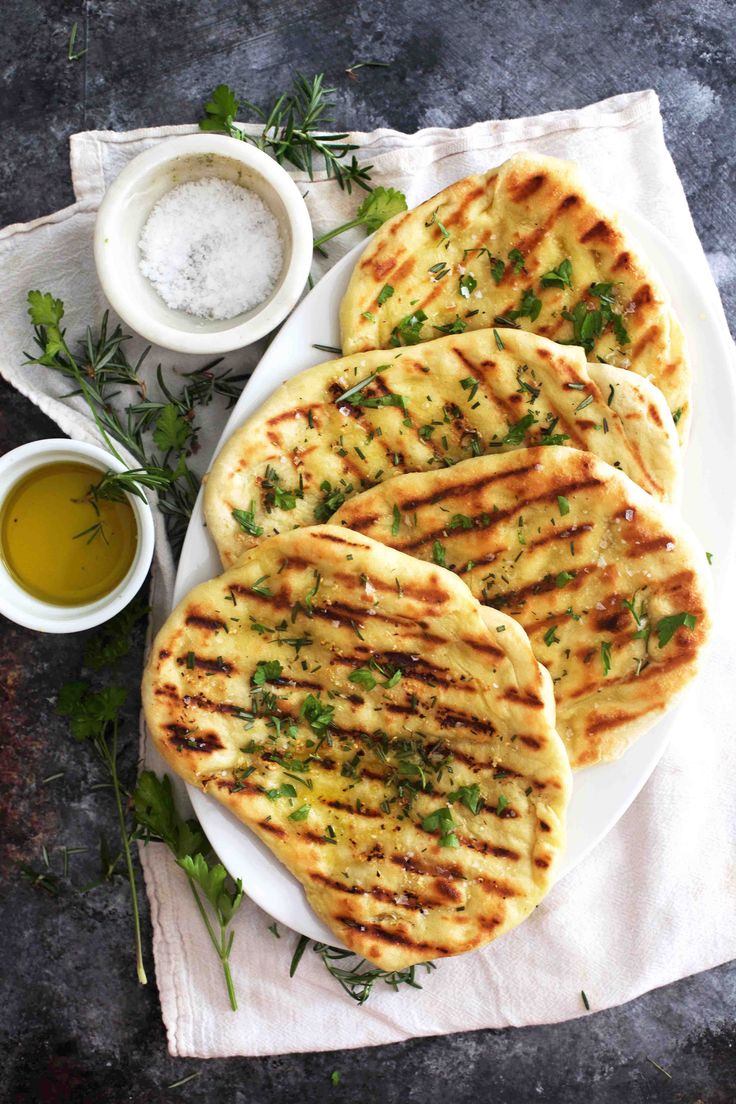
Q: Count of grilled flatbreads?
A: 4